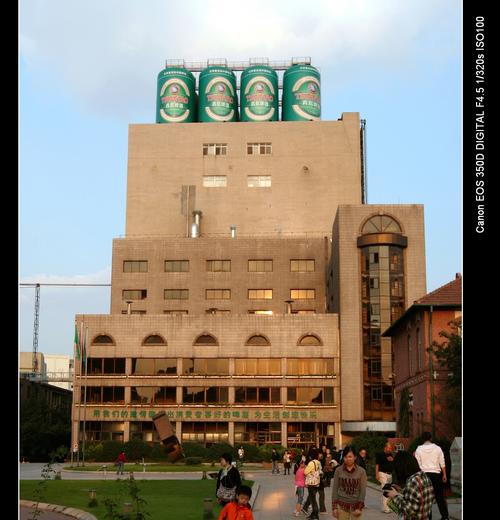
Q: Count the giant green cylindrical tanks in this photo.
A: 4